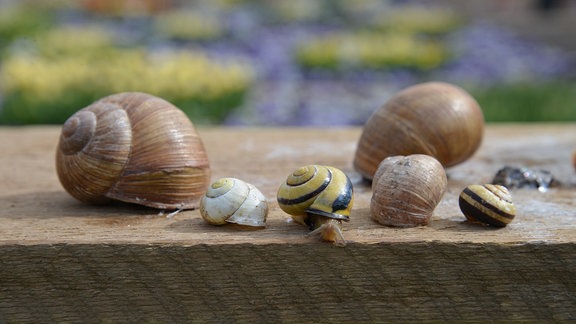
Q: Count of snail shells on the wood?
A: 6